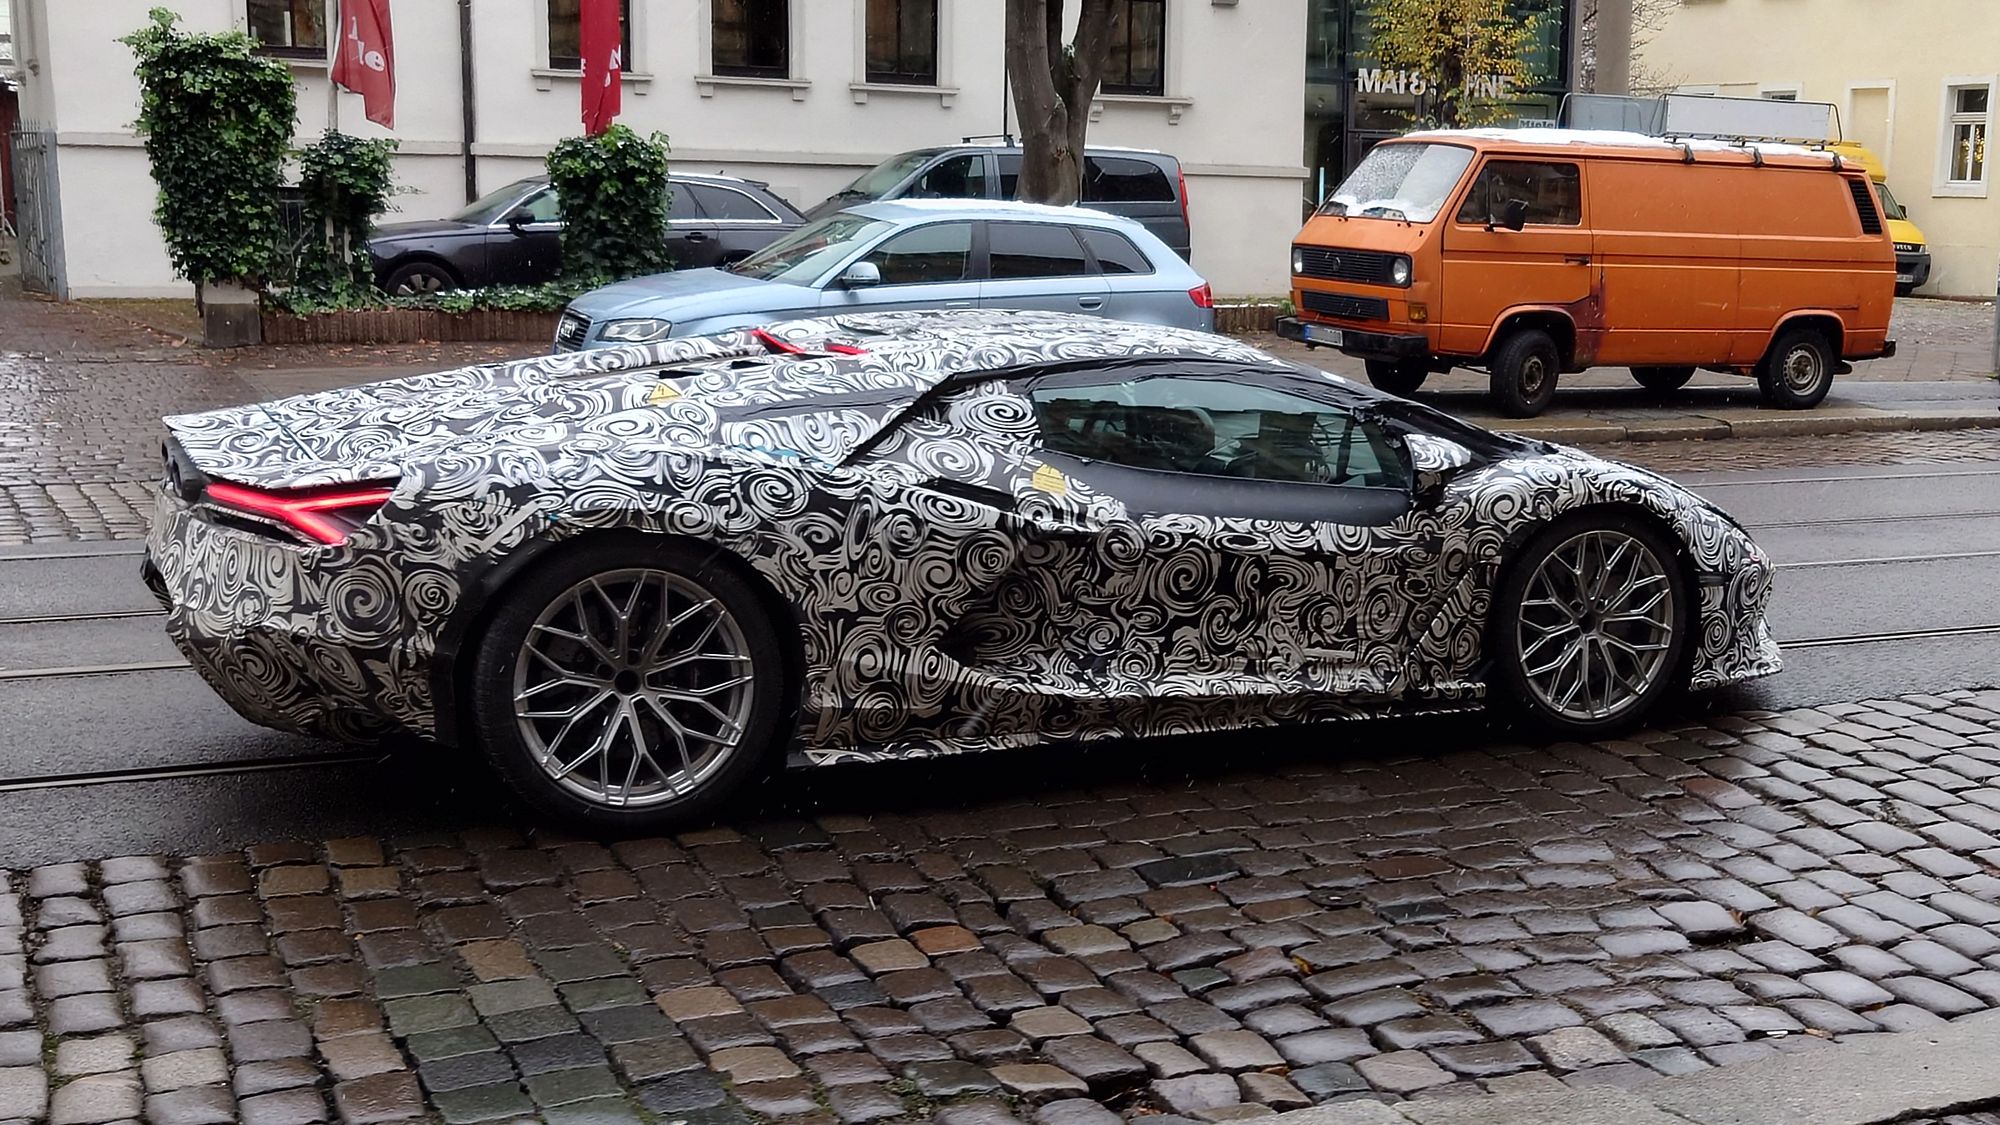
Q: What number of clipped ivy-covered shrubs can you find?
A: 3